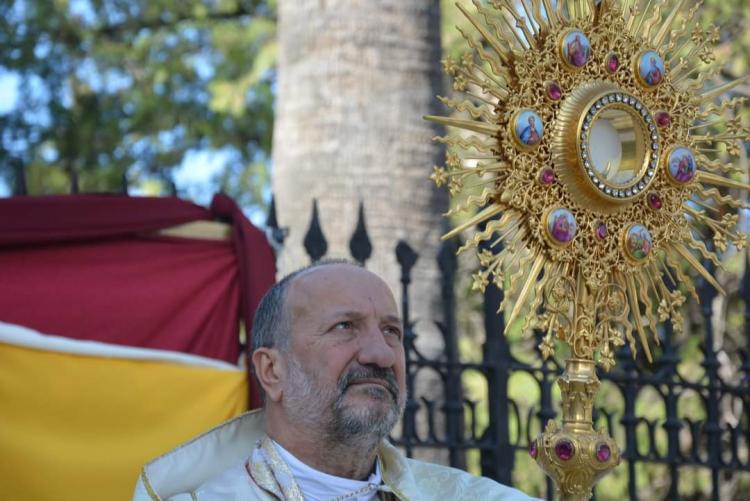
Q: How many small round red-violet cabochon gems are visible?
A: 9